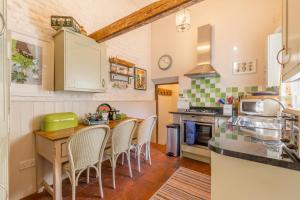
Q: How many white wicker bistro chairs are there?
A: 3